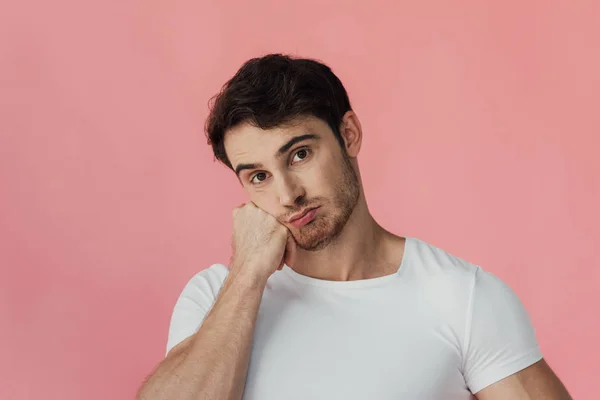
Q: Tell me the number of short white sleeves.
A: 2